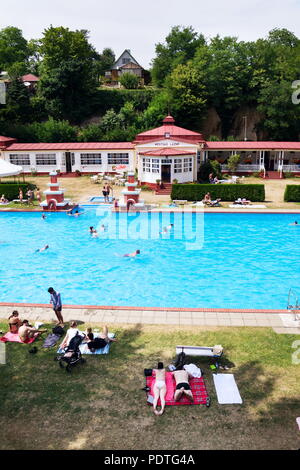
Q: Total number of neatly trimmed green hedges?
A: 3